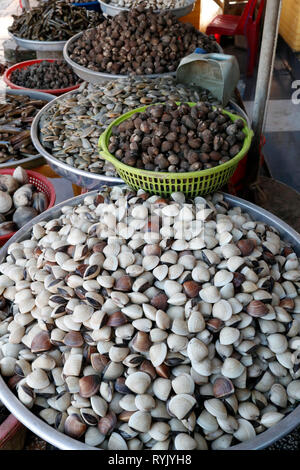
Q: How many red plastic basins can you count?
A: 2